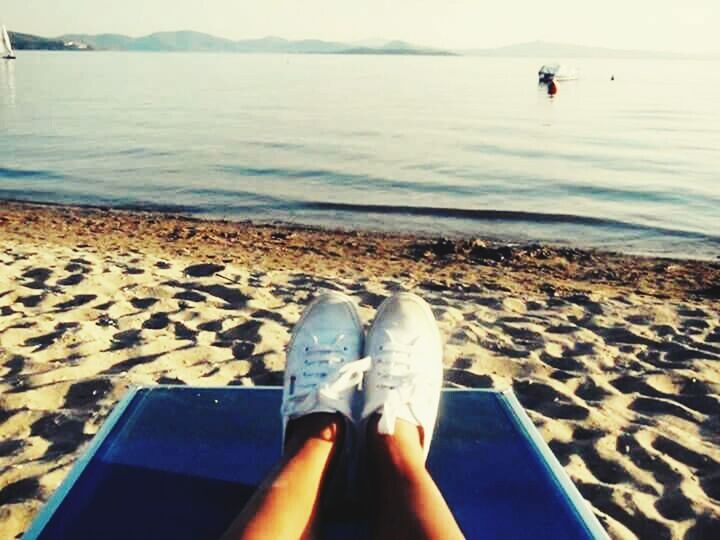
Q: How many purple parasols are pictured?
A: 0